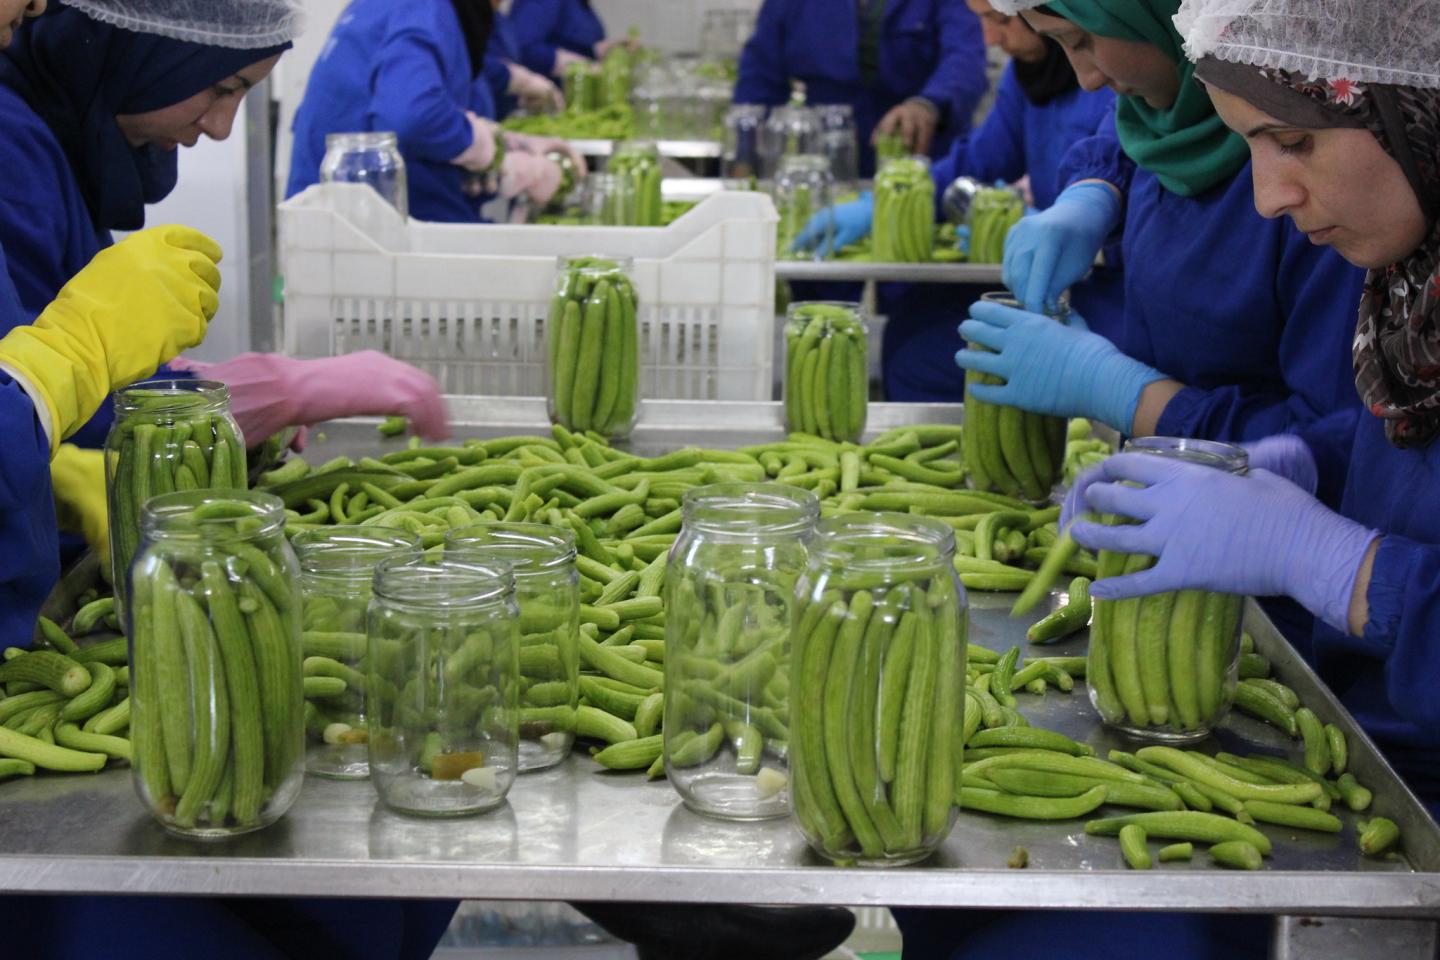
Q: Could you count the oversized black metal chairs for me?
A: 0